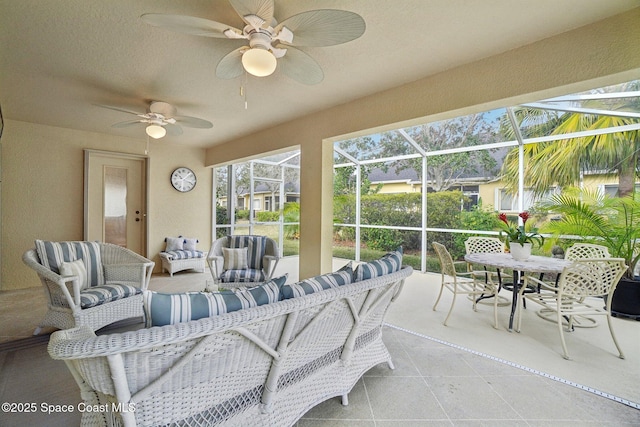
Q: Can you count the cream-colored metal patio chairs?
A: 4